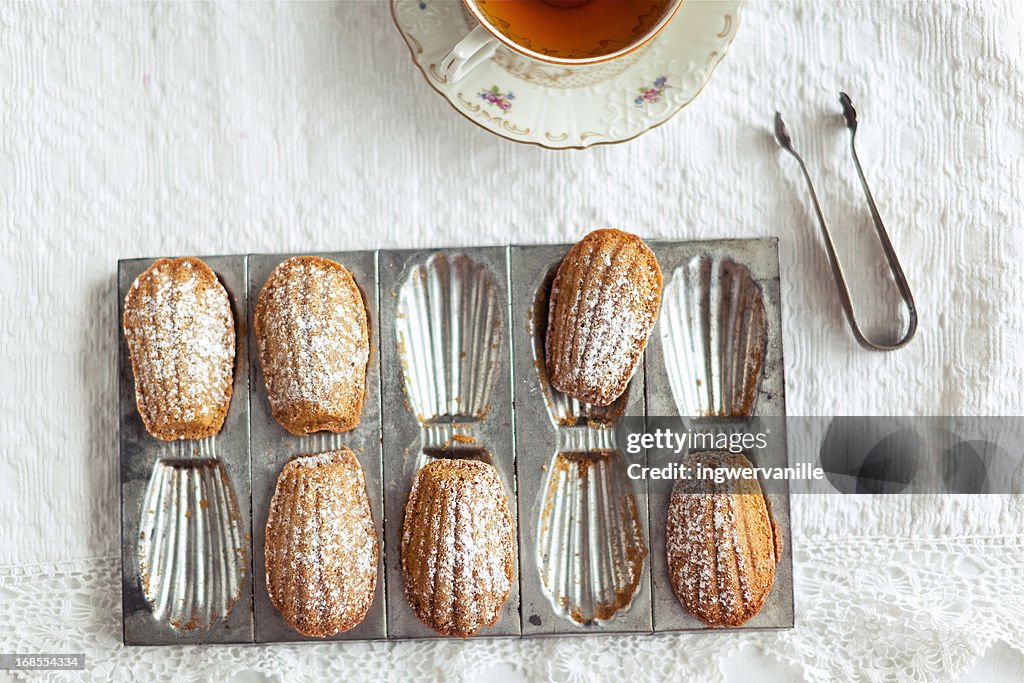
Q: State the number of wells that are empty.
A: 4